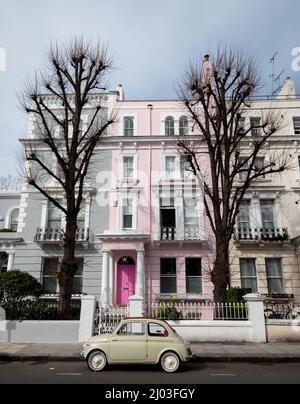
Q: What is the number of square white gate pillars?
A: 3